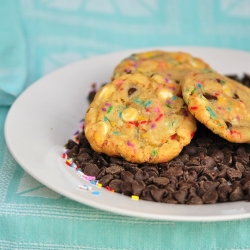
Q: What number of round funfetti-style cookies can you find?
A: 3